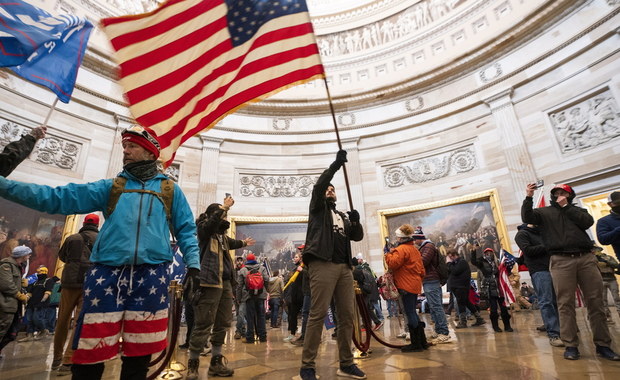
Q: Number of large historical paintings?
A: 3